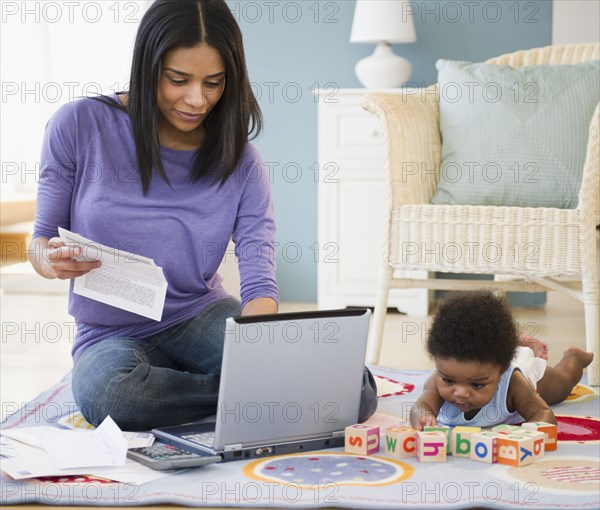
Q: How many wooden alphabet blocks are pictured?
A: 10